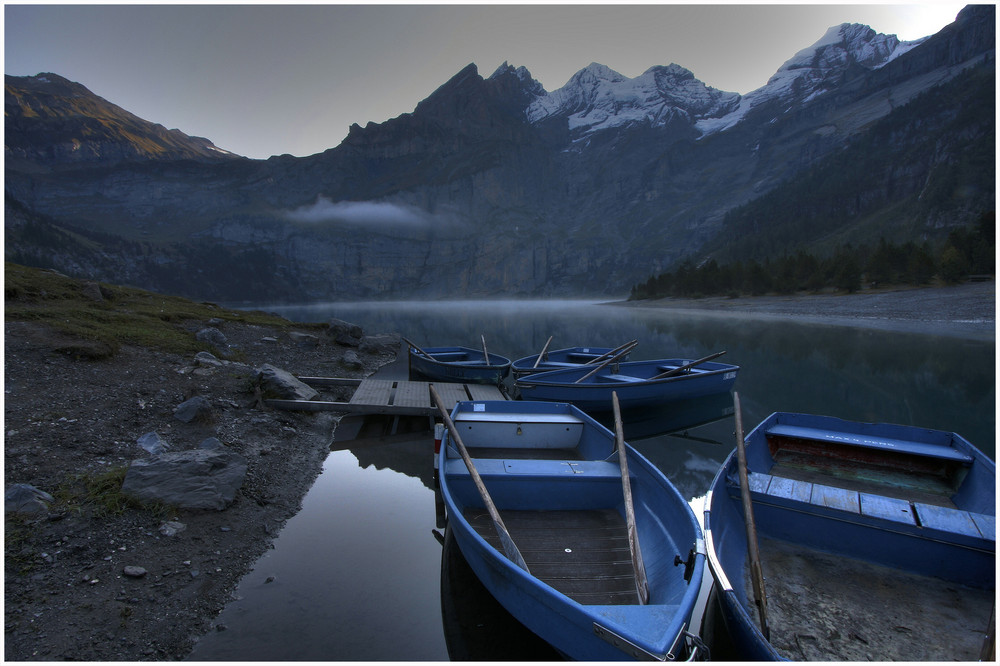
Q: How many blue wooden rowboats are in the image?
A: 5